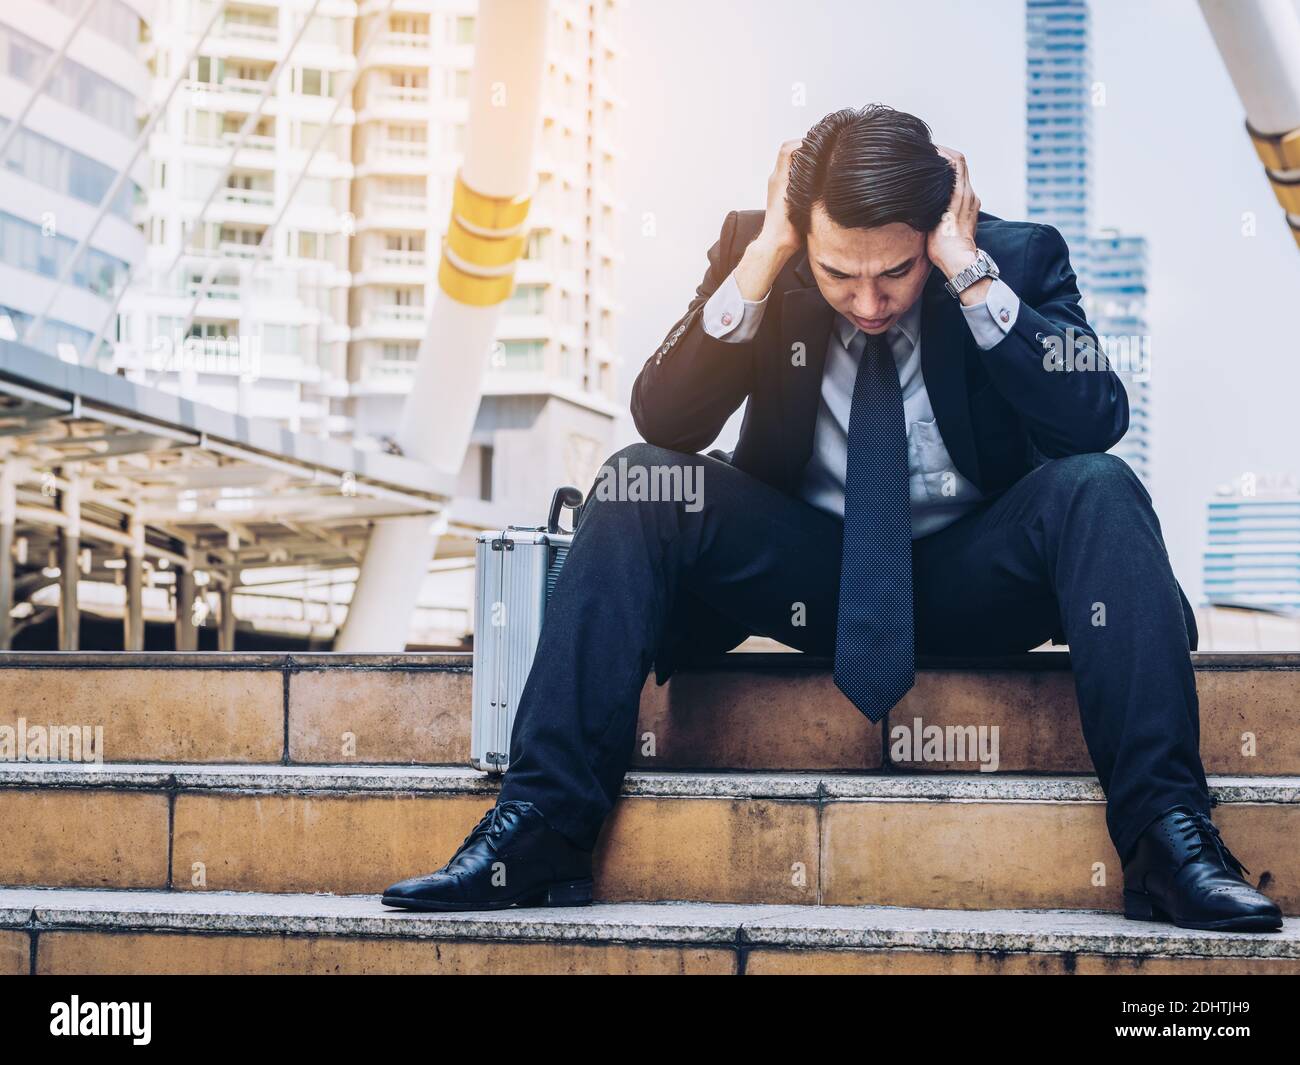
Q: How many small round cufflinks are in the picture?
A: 2